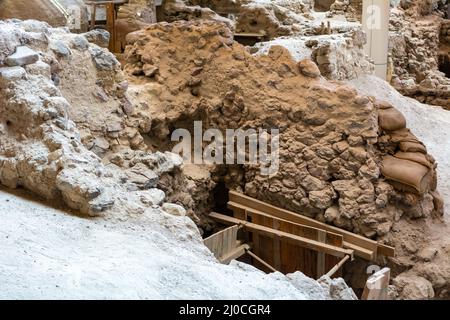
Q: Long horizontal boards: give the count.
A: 3